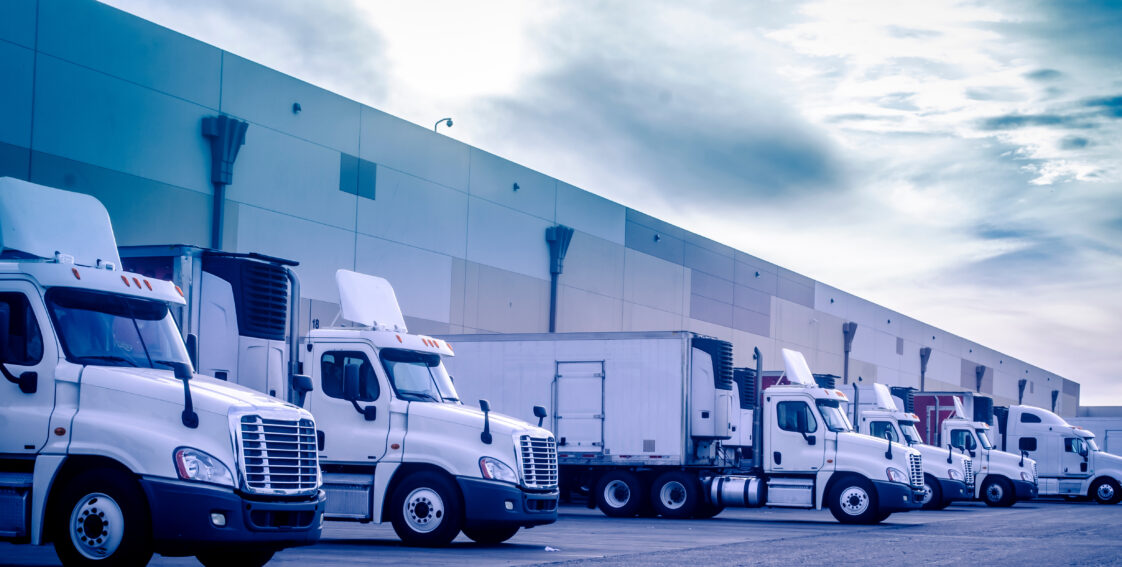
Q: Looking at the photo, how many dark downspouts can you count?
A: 7